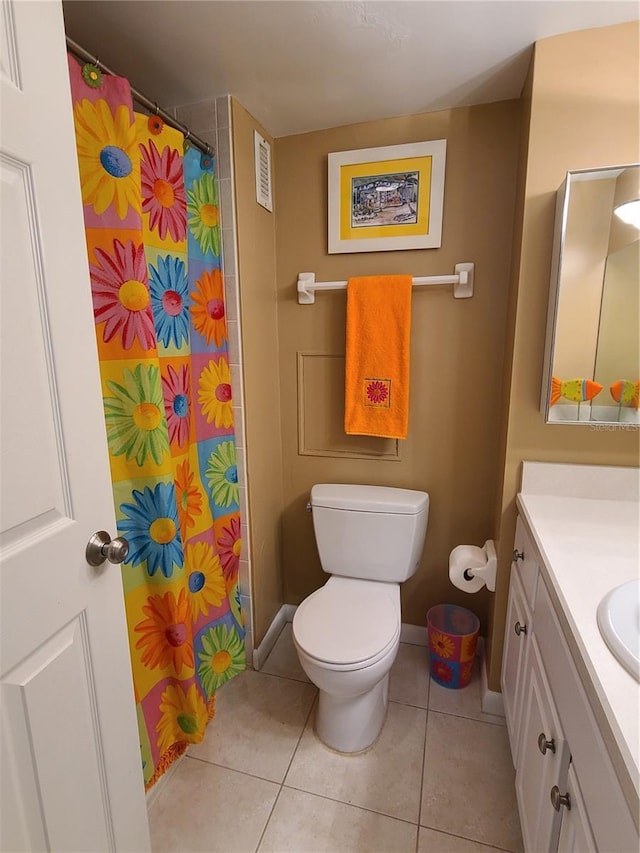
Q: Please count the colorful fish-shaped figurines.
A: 2